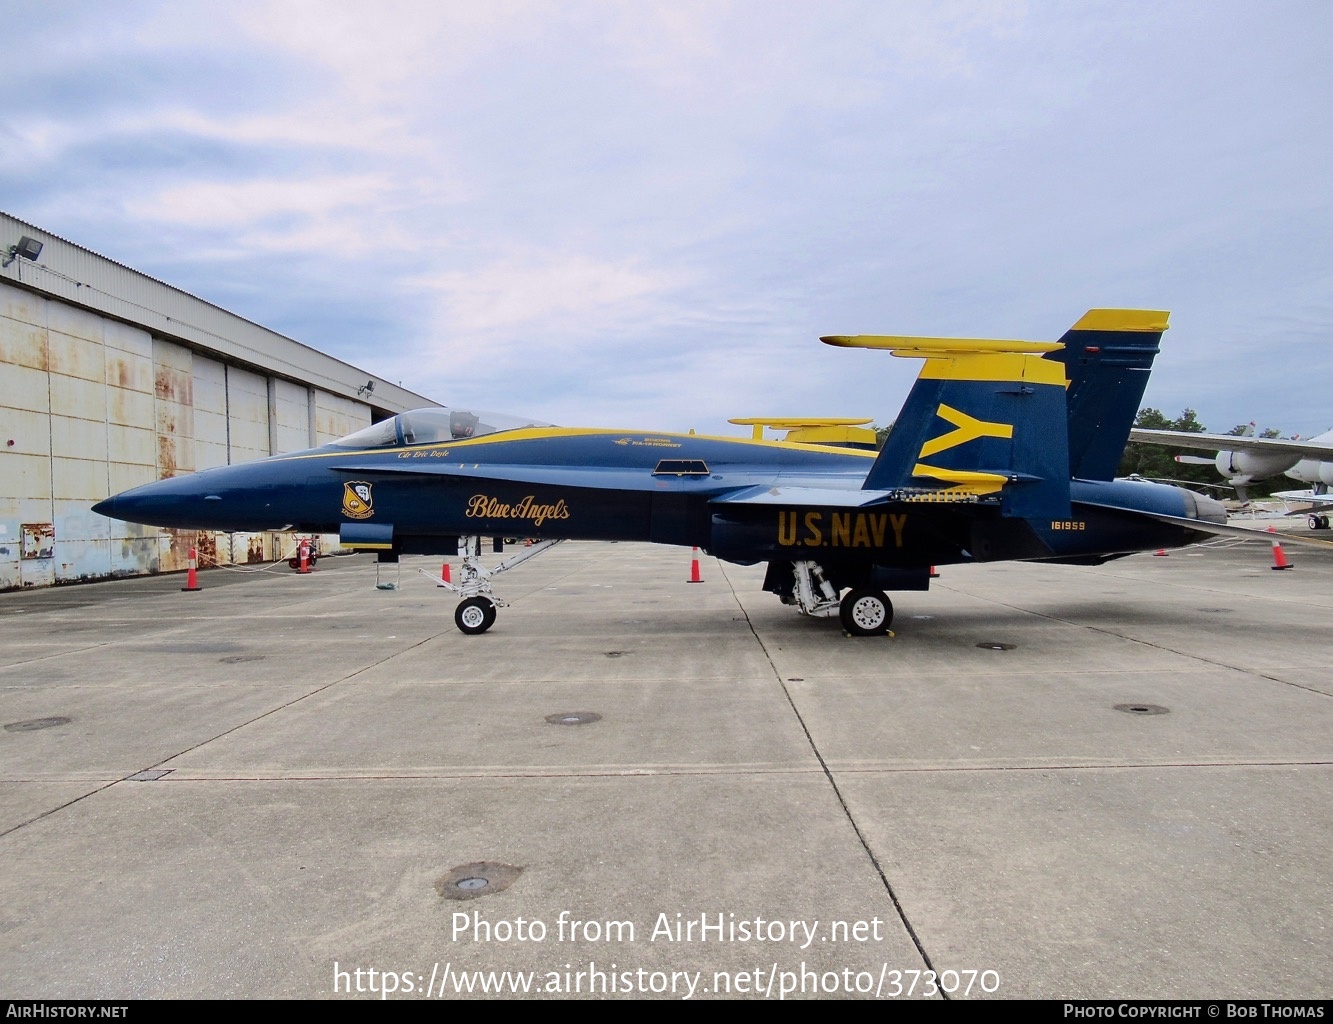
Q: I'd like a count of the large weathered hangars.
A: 1